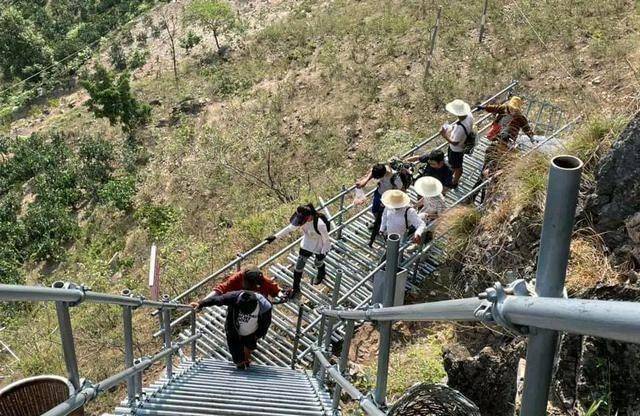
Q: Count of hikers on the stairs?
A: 9